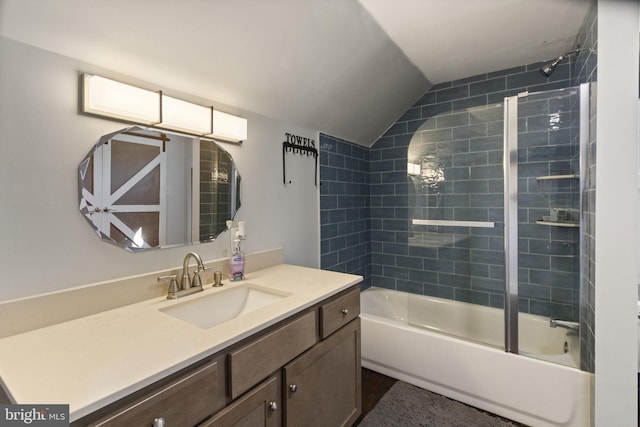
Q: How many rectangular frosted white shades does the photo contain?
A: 3